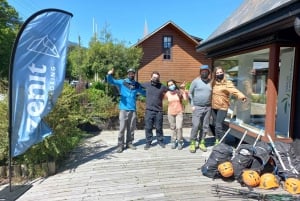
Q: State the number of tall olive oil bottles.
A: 0